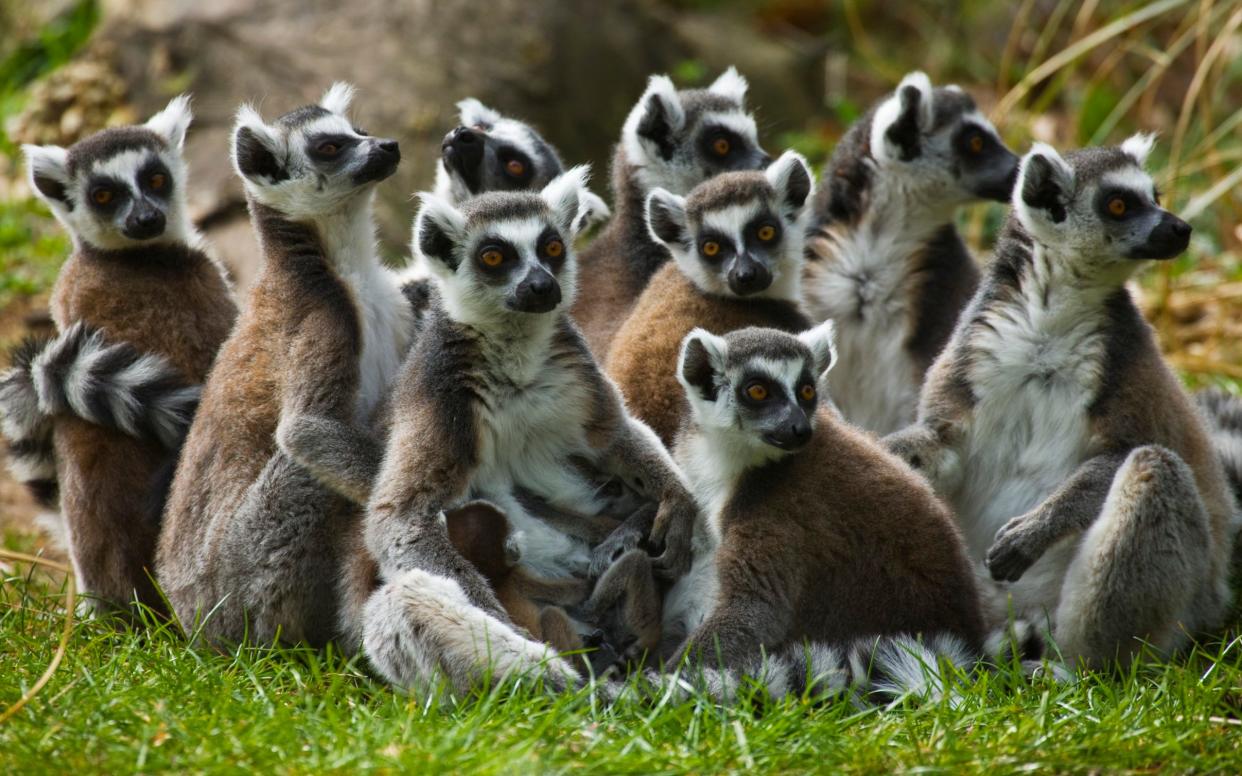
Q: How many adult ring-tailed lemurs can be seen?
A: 9